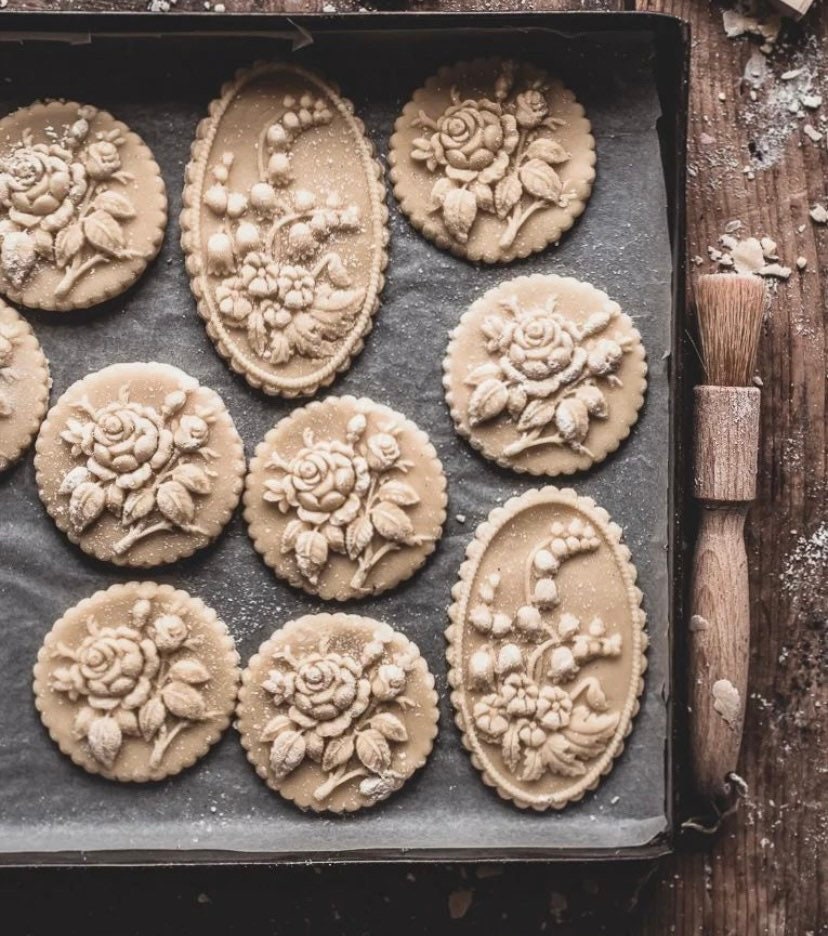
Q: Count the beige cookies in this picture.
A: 10